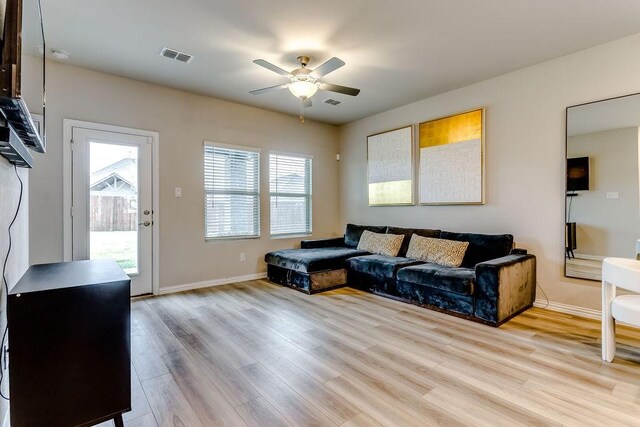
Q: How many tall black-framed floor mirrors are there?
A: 1